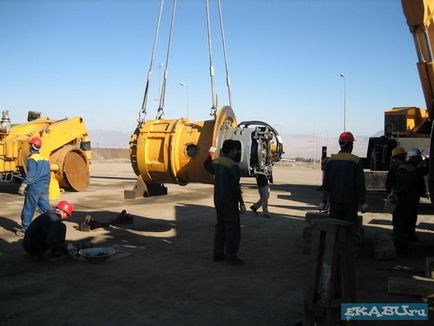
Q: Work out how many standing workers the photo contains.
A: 6